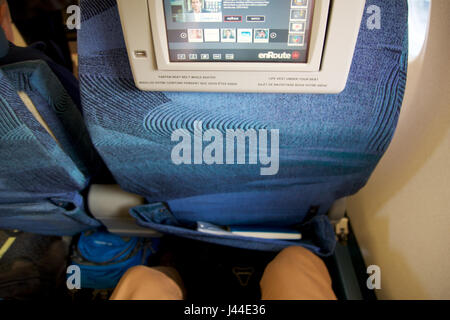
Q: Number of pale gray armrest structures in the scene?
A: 1